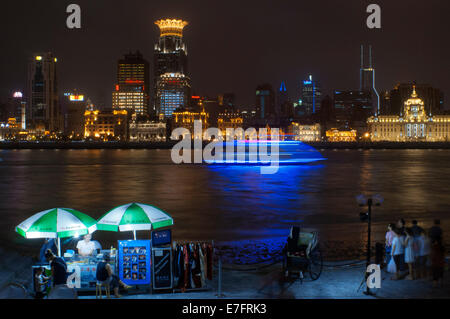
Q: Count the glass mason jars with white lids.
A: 0